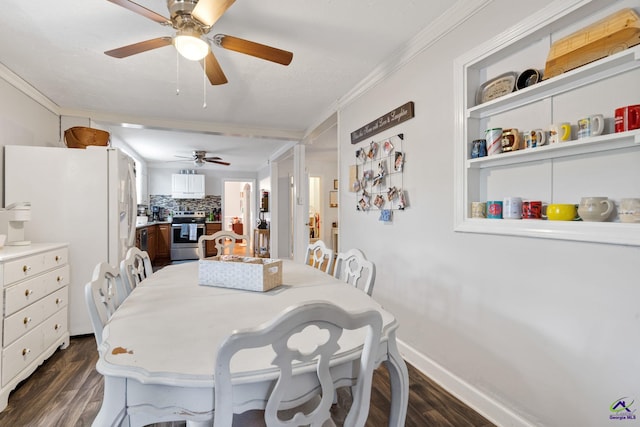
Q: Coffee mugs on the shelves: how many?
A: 14